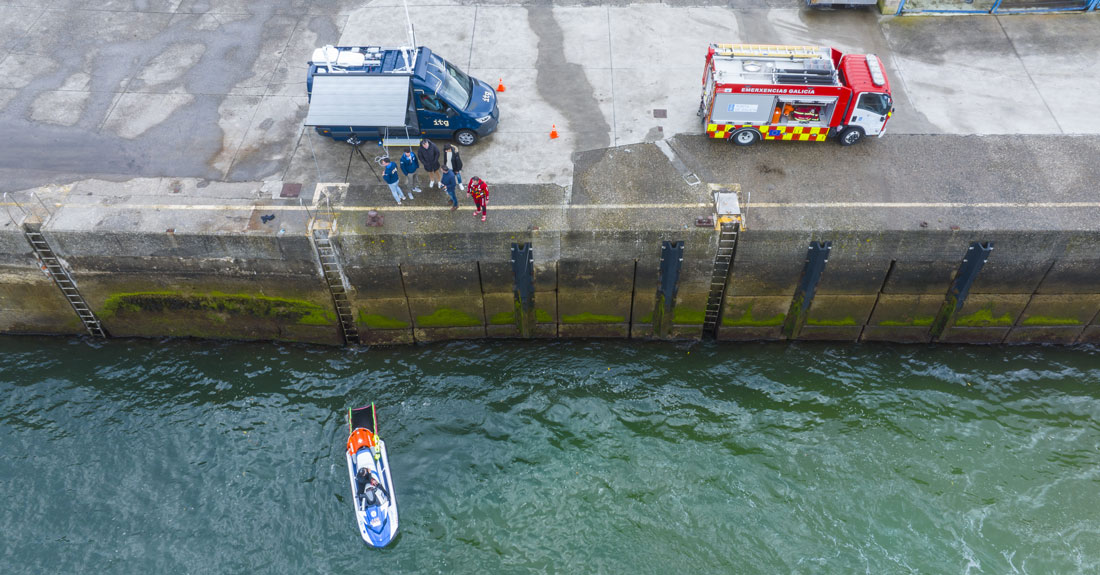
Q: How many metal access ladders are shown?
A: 3